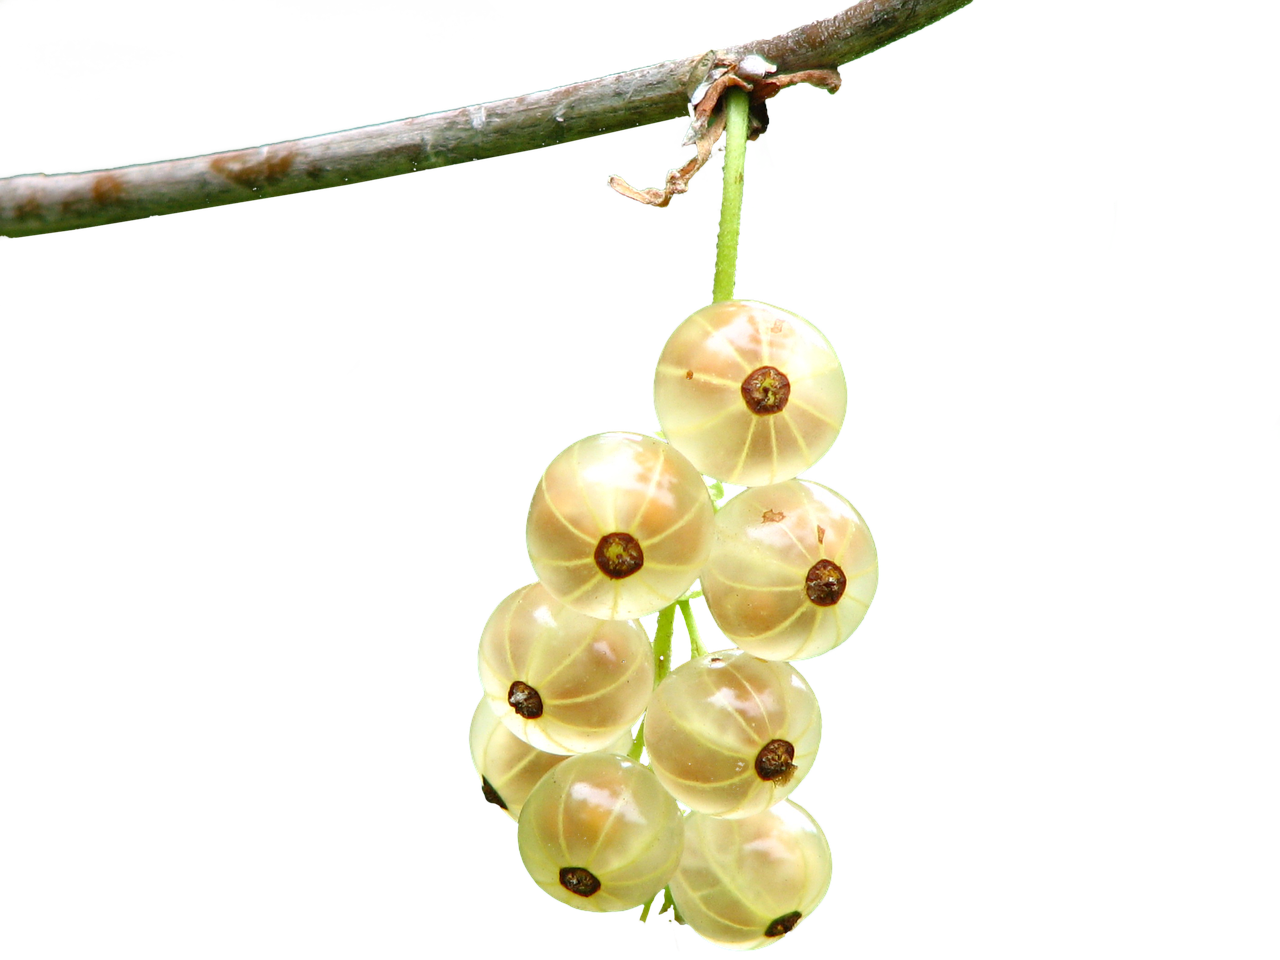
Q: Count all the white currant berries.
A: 8